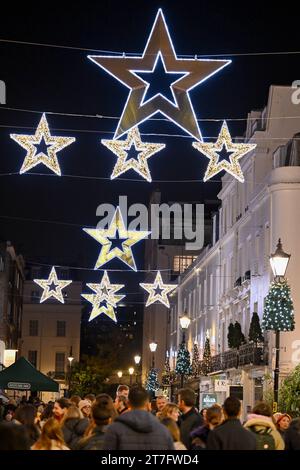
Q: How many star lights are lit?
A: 9